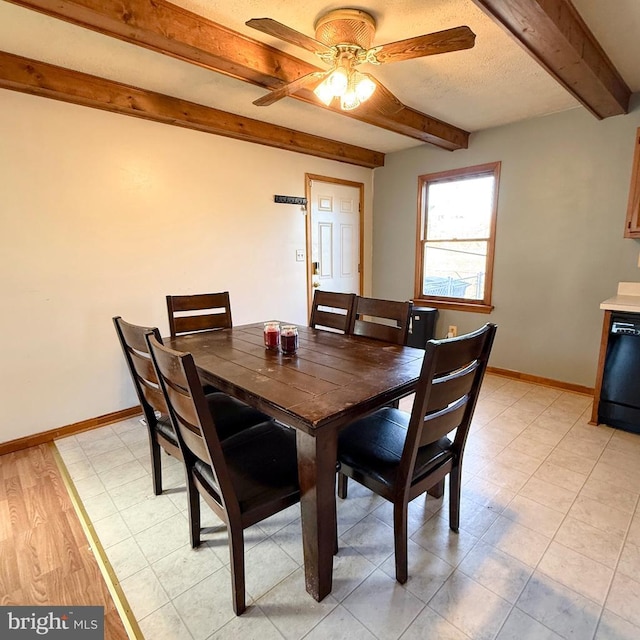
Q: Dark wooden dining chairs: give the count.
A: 6